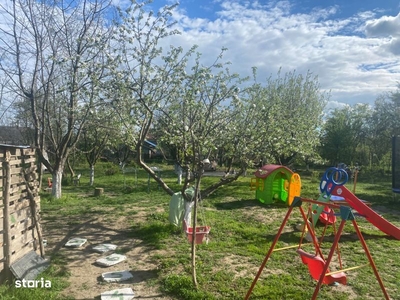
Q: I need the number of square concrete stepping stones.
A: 5